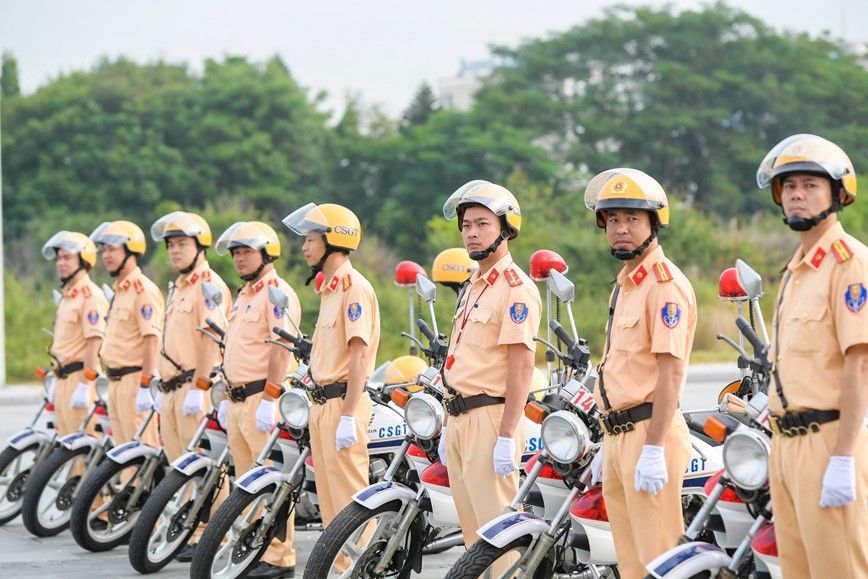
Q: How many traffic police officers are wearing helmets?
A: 8